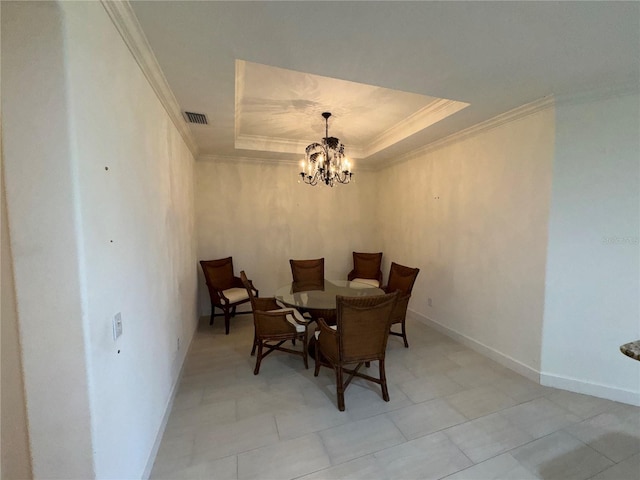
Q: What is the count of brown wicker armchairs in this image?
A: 6